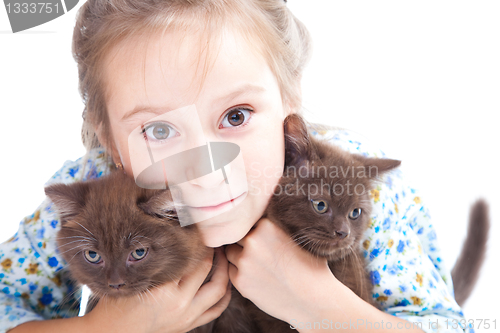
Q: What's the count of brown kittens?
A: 2